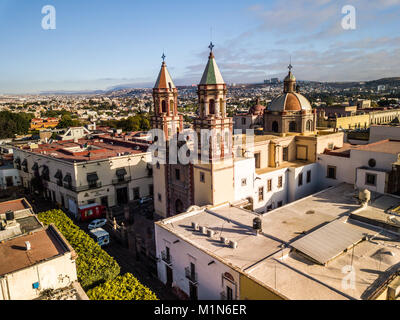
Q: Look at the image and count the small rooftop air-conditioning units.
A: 5